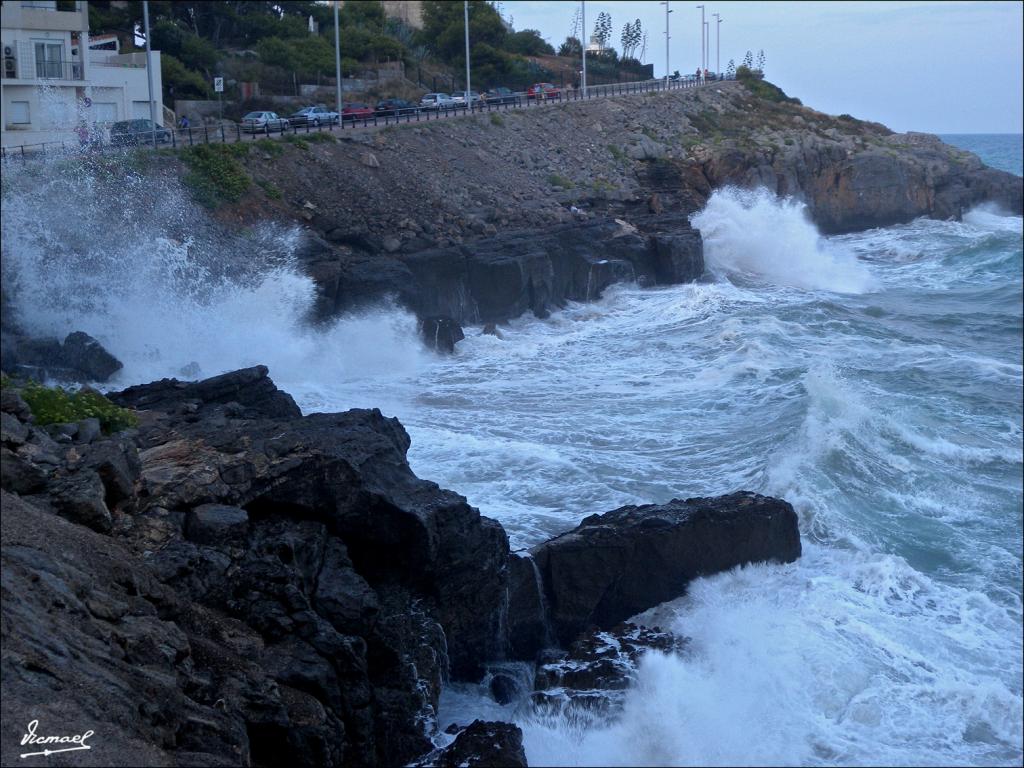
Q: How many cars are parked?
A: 9